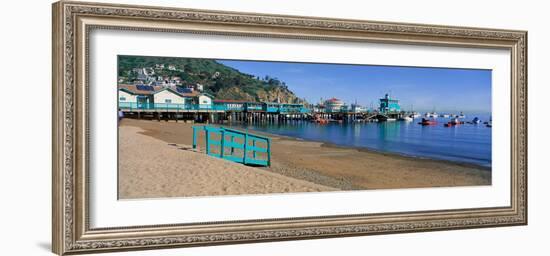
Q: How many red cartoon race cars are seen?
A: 0